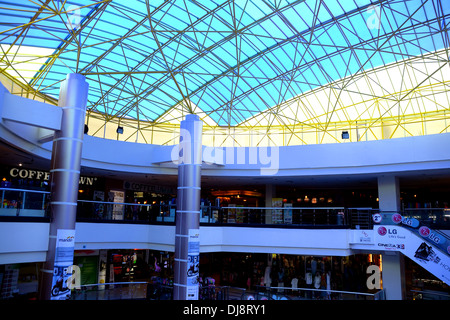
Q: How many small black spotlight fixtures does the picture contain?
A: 3